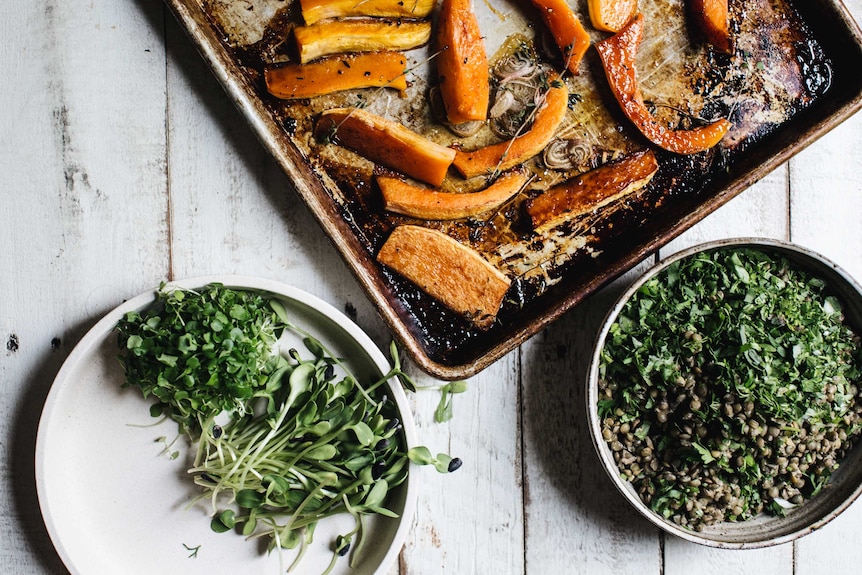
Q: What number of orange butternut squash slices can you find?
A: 13